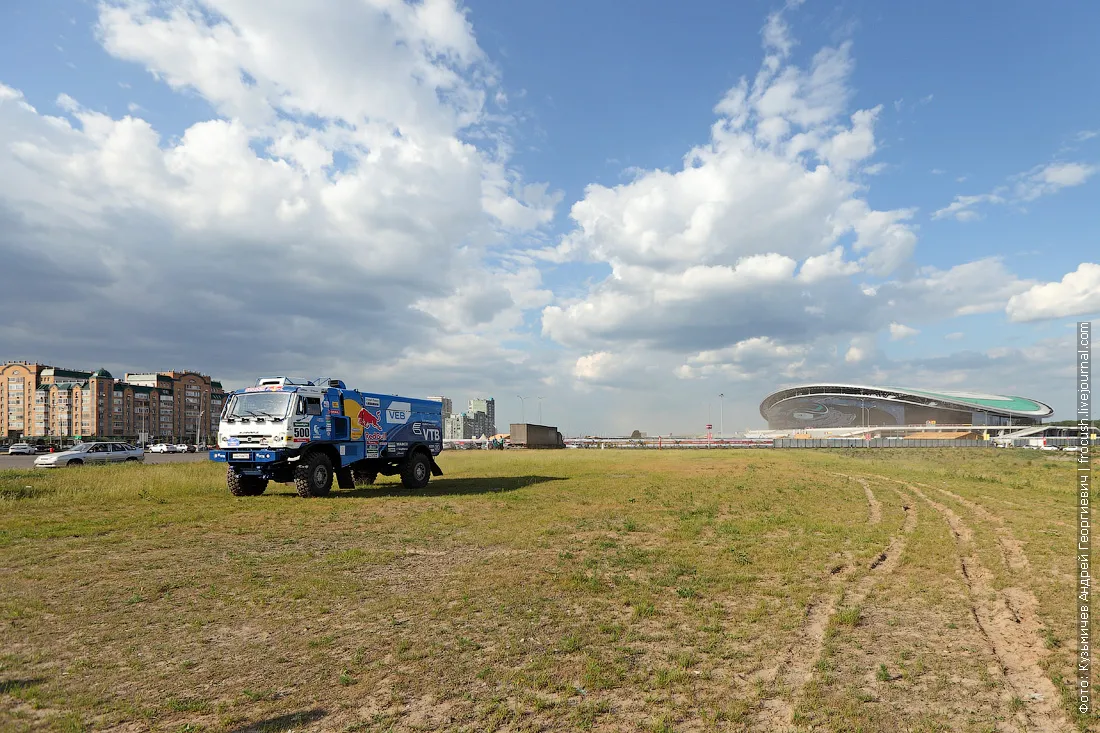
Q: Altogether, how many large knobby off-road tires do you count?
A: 4